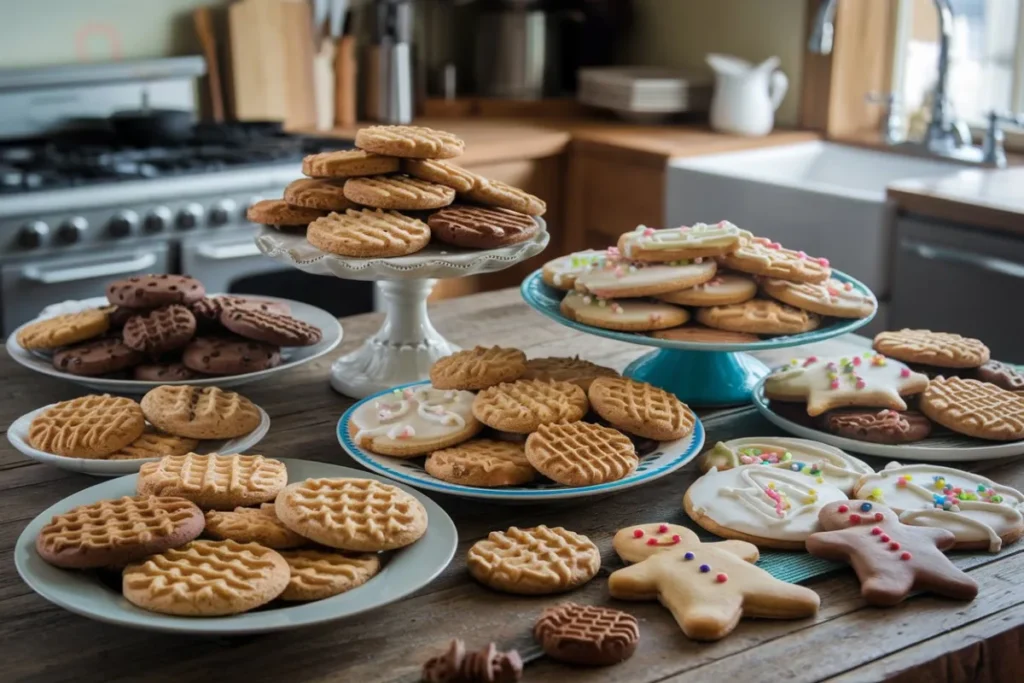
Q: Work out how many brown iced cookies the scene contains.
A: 1